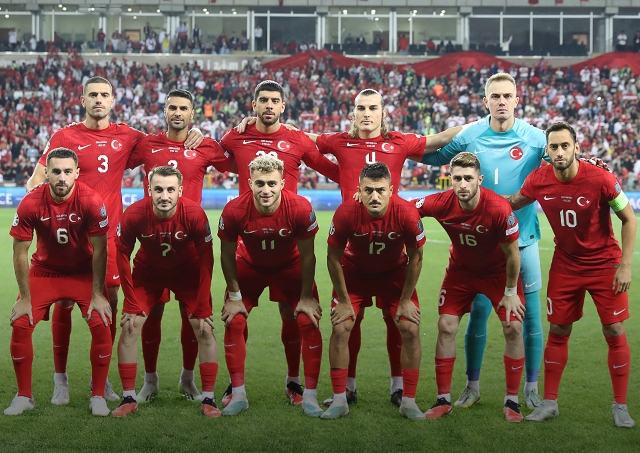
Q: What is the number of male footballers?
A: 11